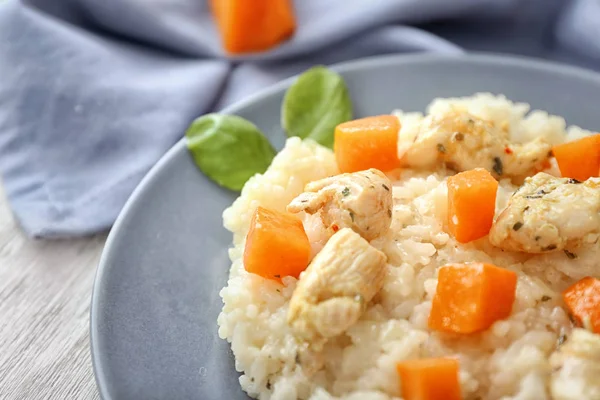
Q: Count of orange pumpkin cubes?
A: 8